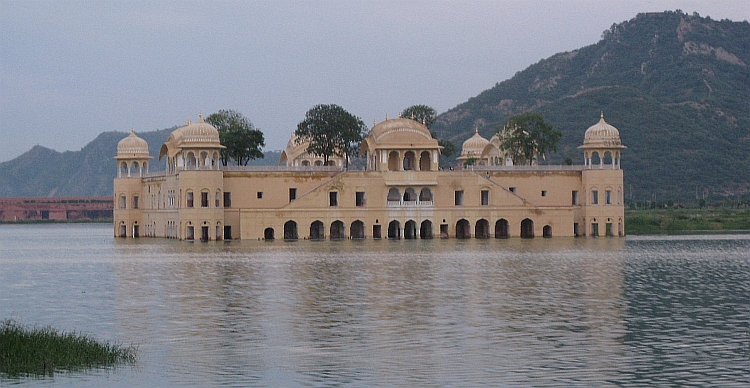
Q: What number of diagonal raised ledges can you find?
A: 2